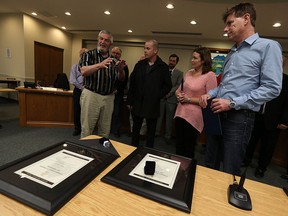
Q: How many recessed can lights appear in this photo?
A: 9